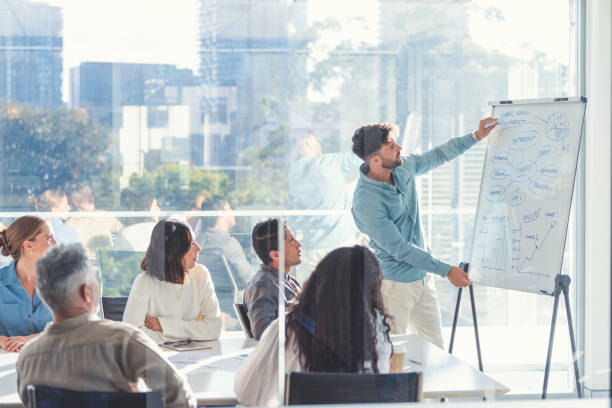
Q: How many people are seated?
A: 5